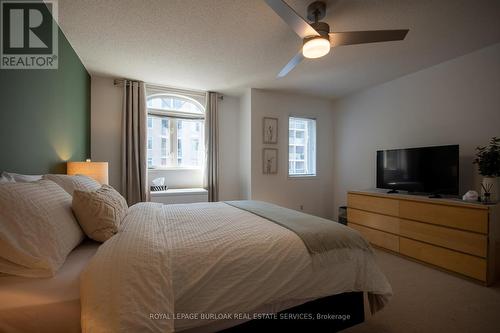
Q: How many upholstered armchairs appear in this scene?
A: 0